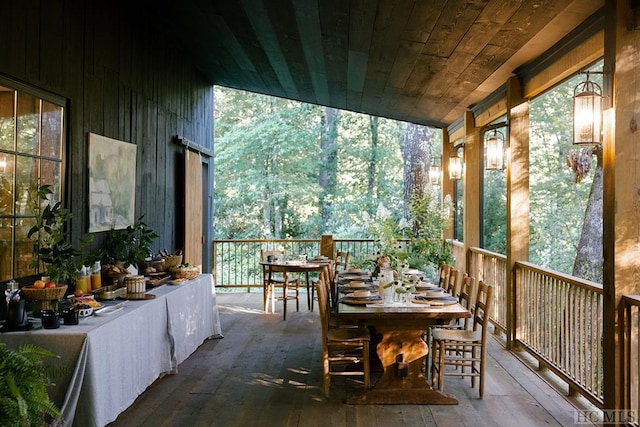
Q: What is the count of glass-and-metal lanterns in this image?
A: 4